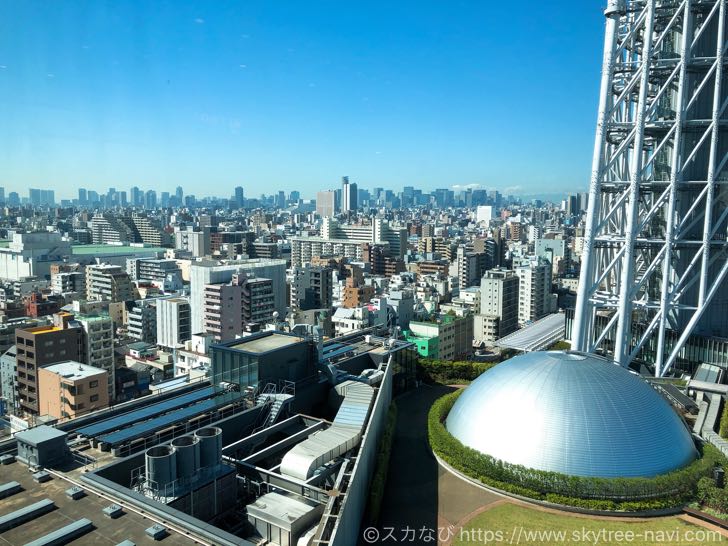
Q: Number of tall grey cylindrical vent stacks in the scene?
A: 3